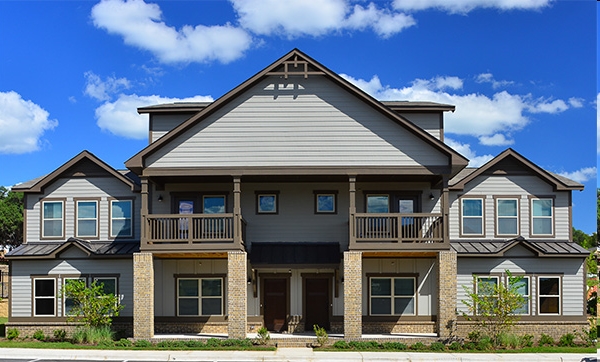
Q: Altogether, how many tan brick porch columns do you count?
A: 4